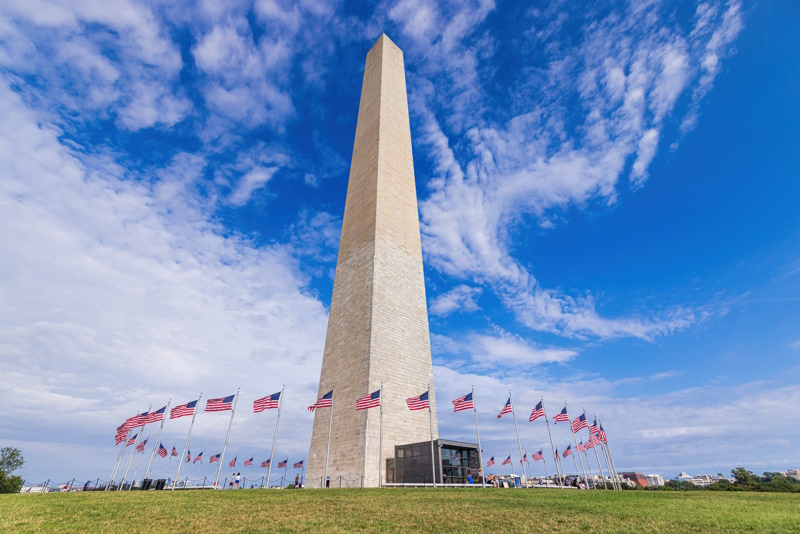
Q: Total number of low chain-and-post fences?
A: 1